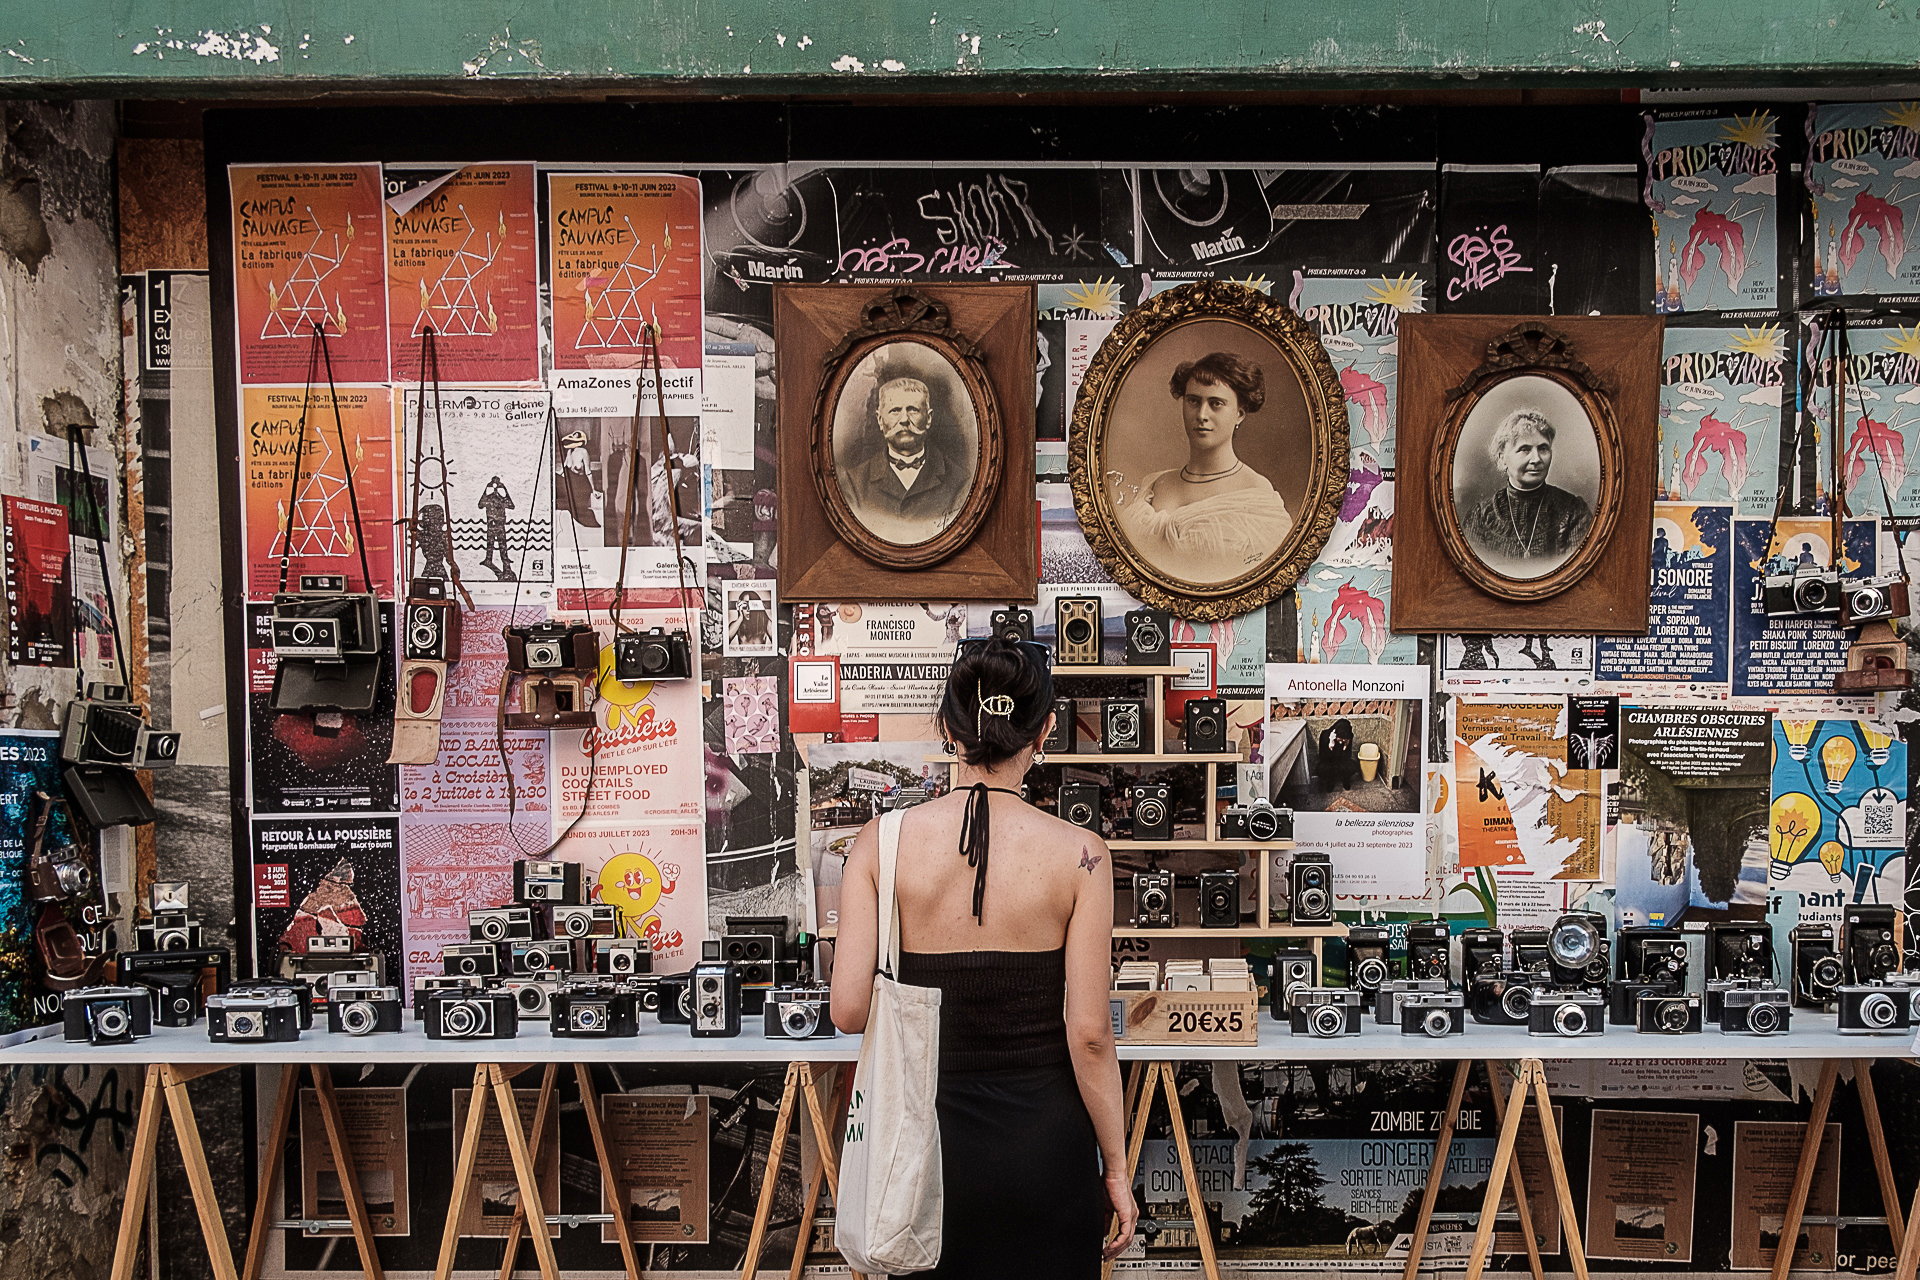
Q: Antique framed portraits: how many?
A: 3